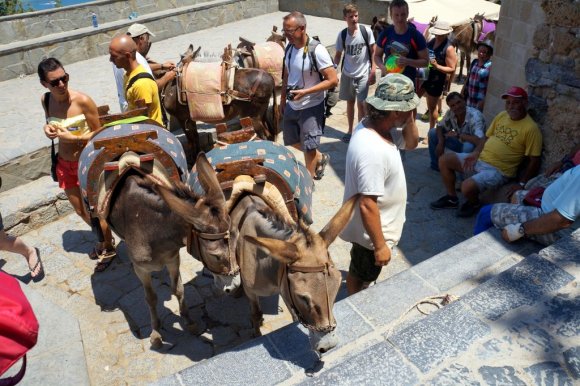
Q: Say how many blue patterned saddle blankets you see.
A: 2